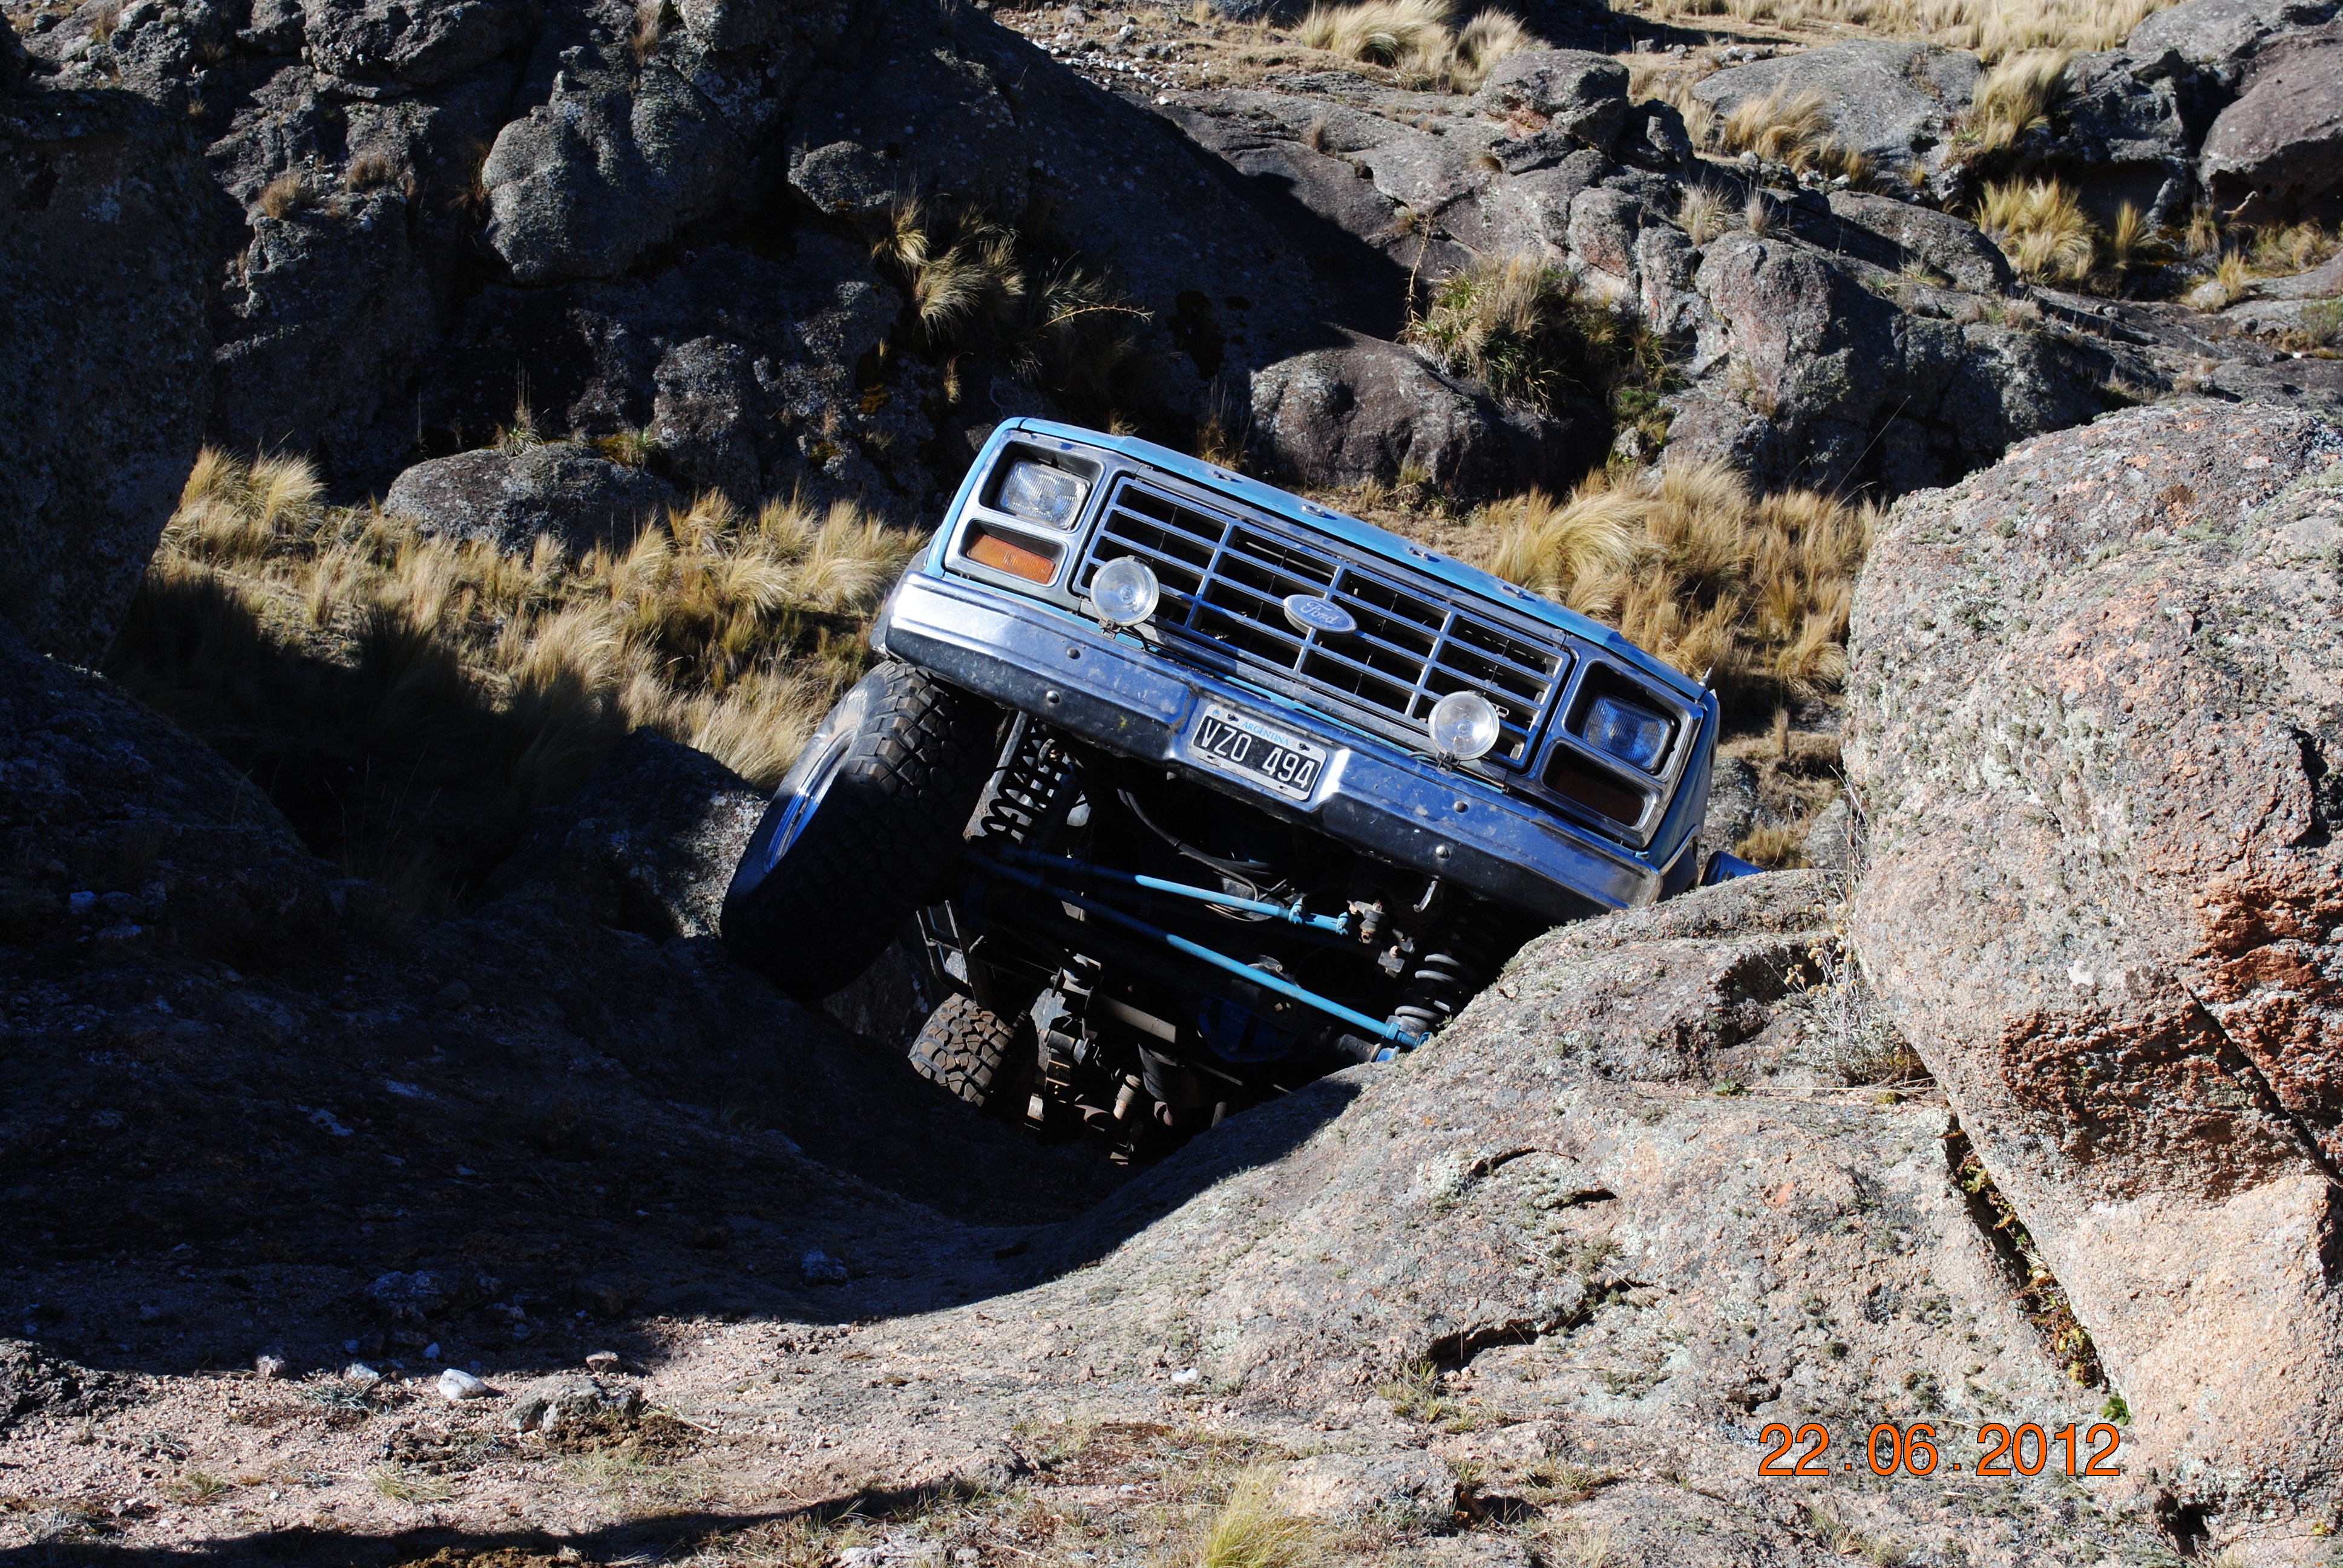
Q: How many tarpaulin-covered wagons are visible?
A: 0